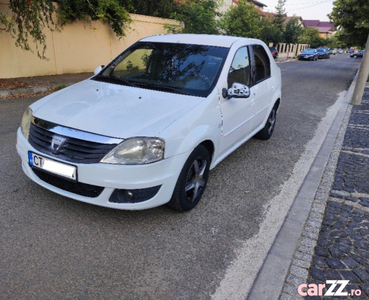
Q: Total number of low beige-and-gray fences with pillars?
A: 1